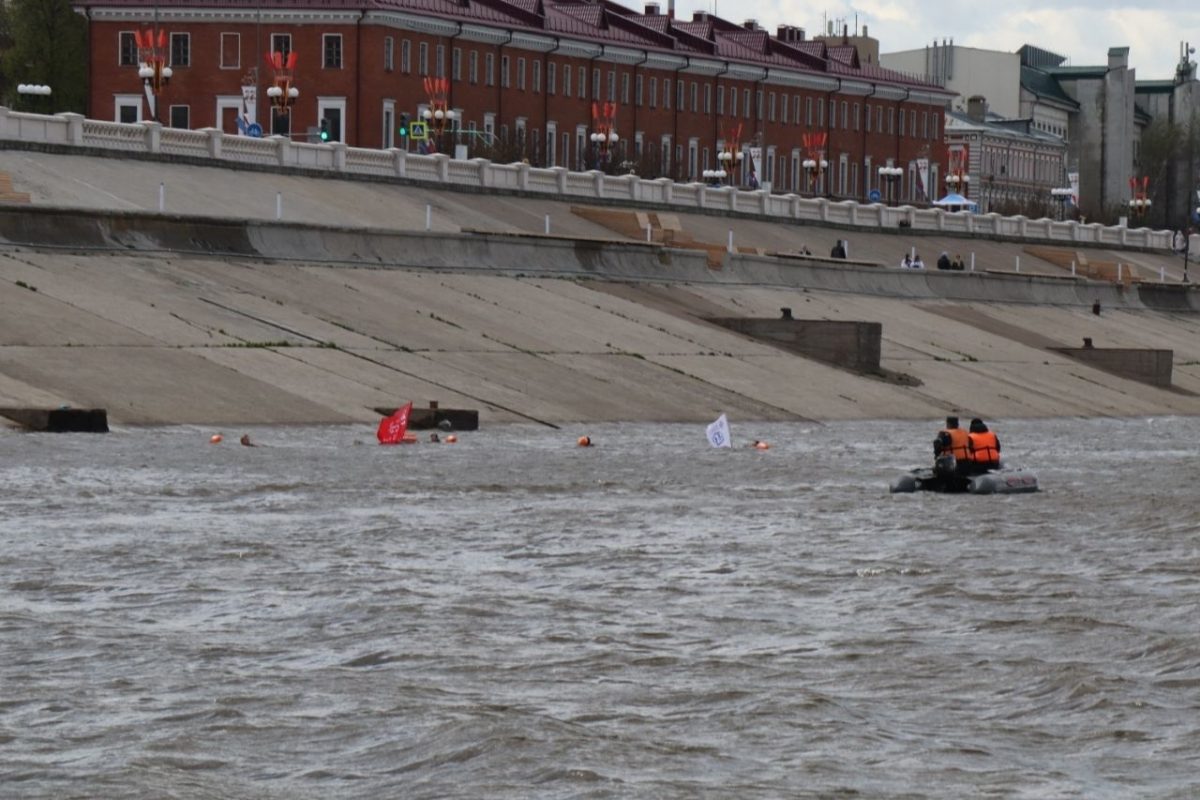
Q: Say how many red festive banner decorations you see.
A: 8